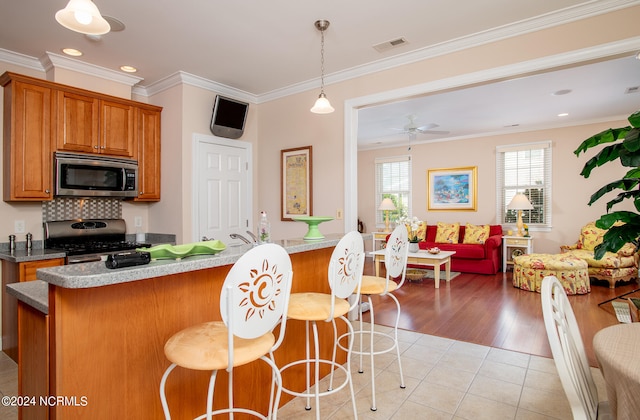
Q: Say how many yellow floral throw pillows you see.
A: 3